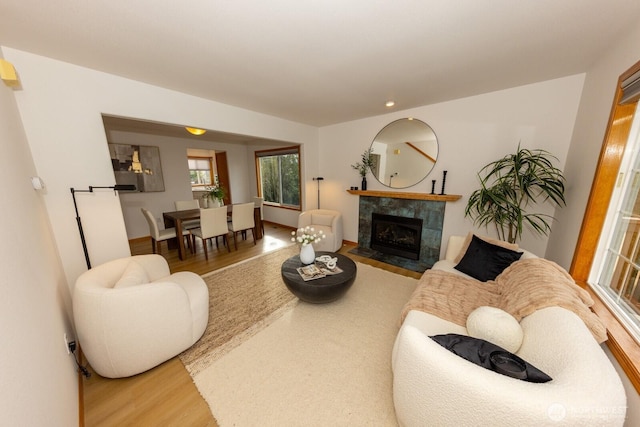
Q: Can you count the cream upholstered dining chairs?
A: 6